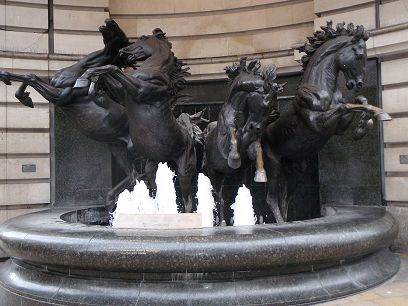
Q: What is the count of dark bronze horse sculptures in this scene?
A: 4